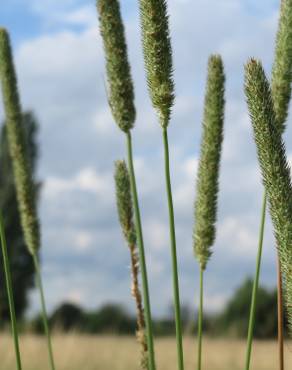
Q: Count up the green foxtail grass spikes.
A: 7